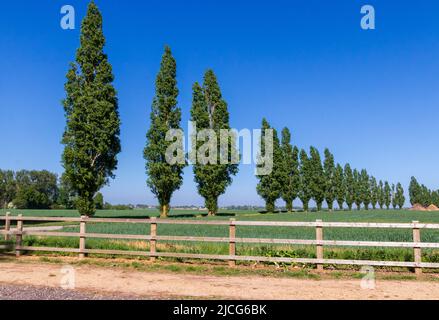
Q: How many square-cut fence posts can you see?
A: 7